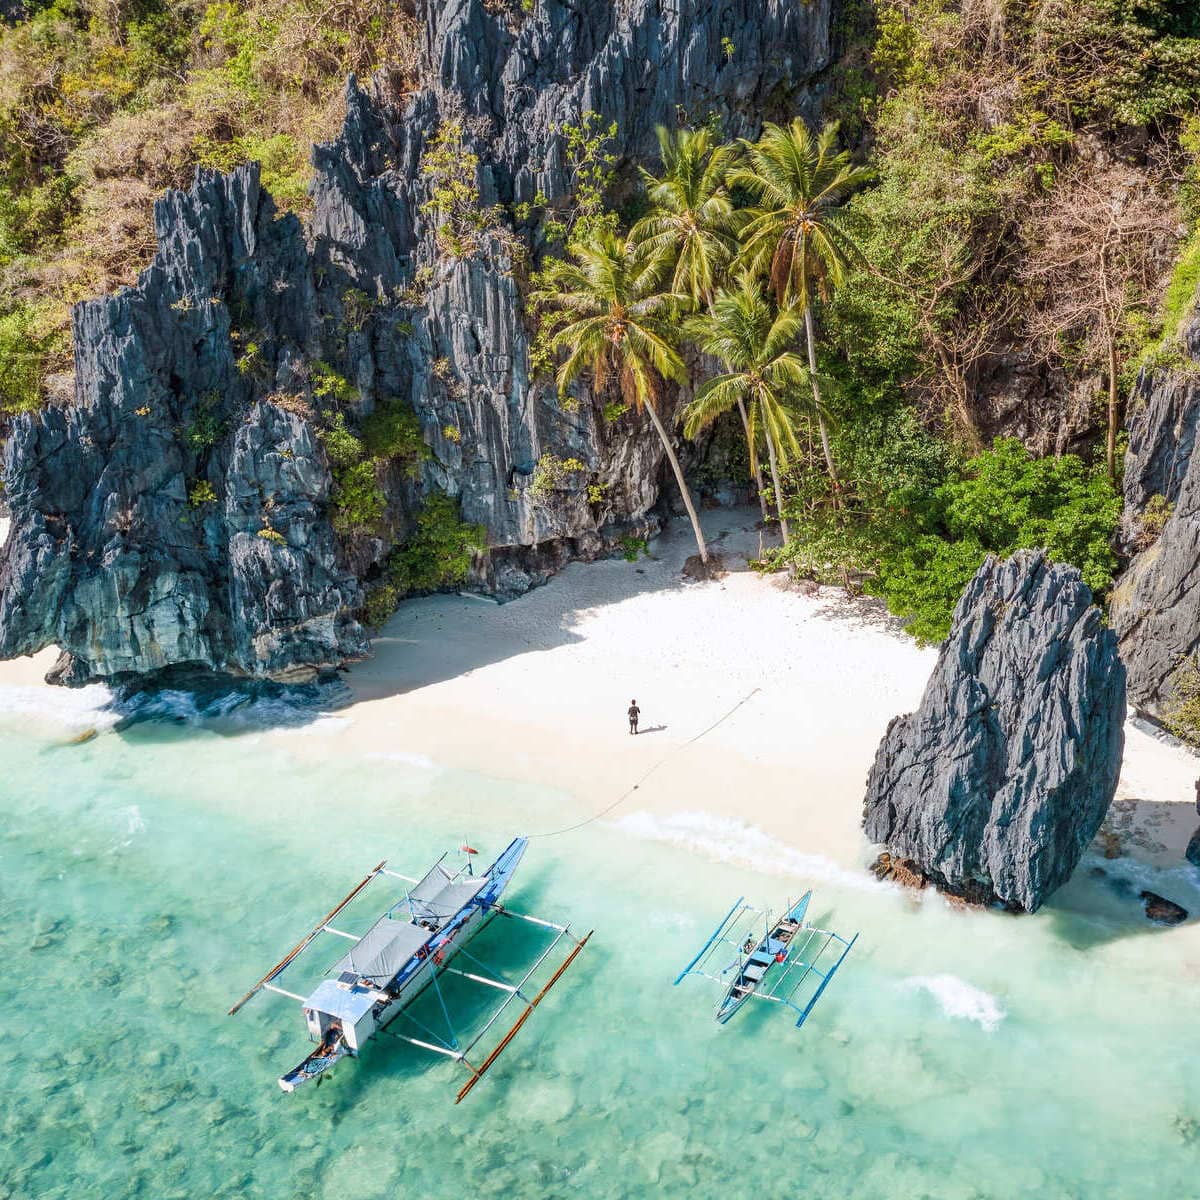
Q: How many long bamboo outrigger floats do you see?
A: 4